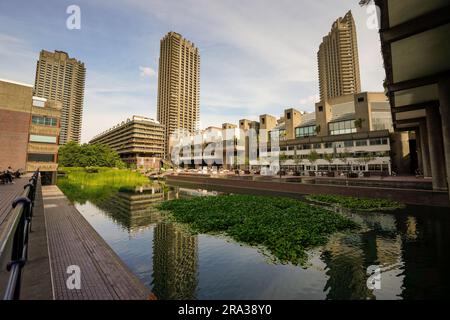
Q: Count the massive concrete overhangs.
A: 1